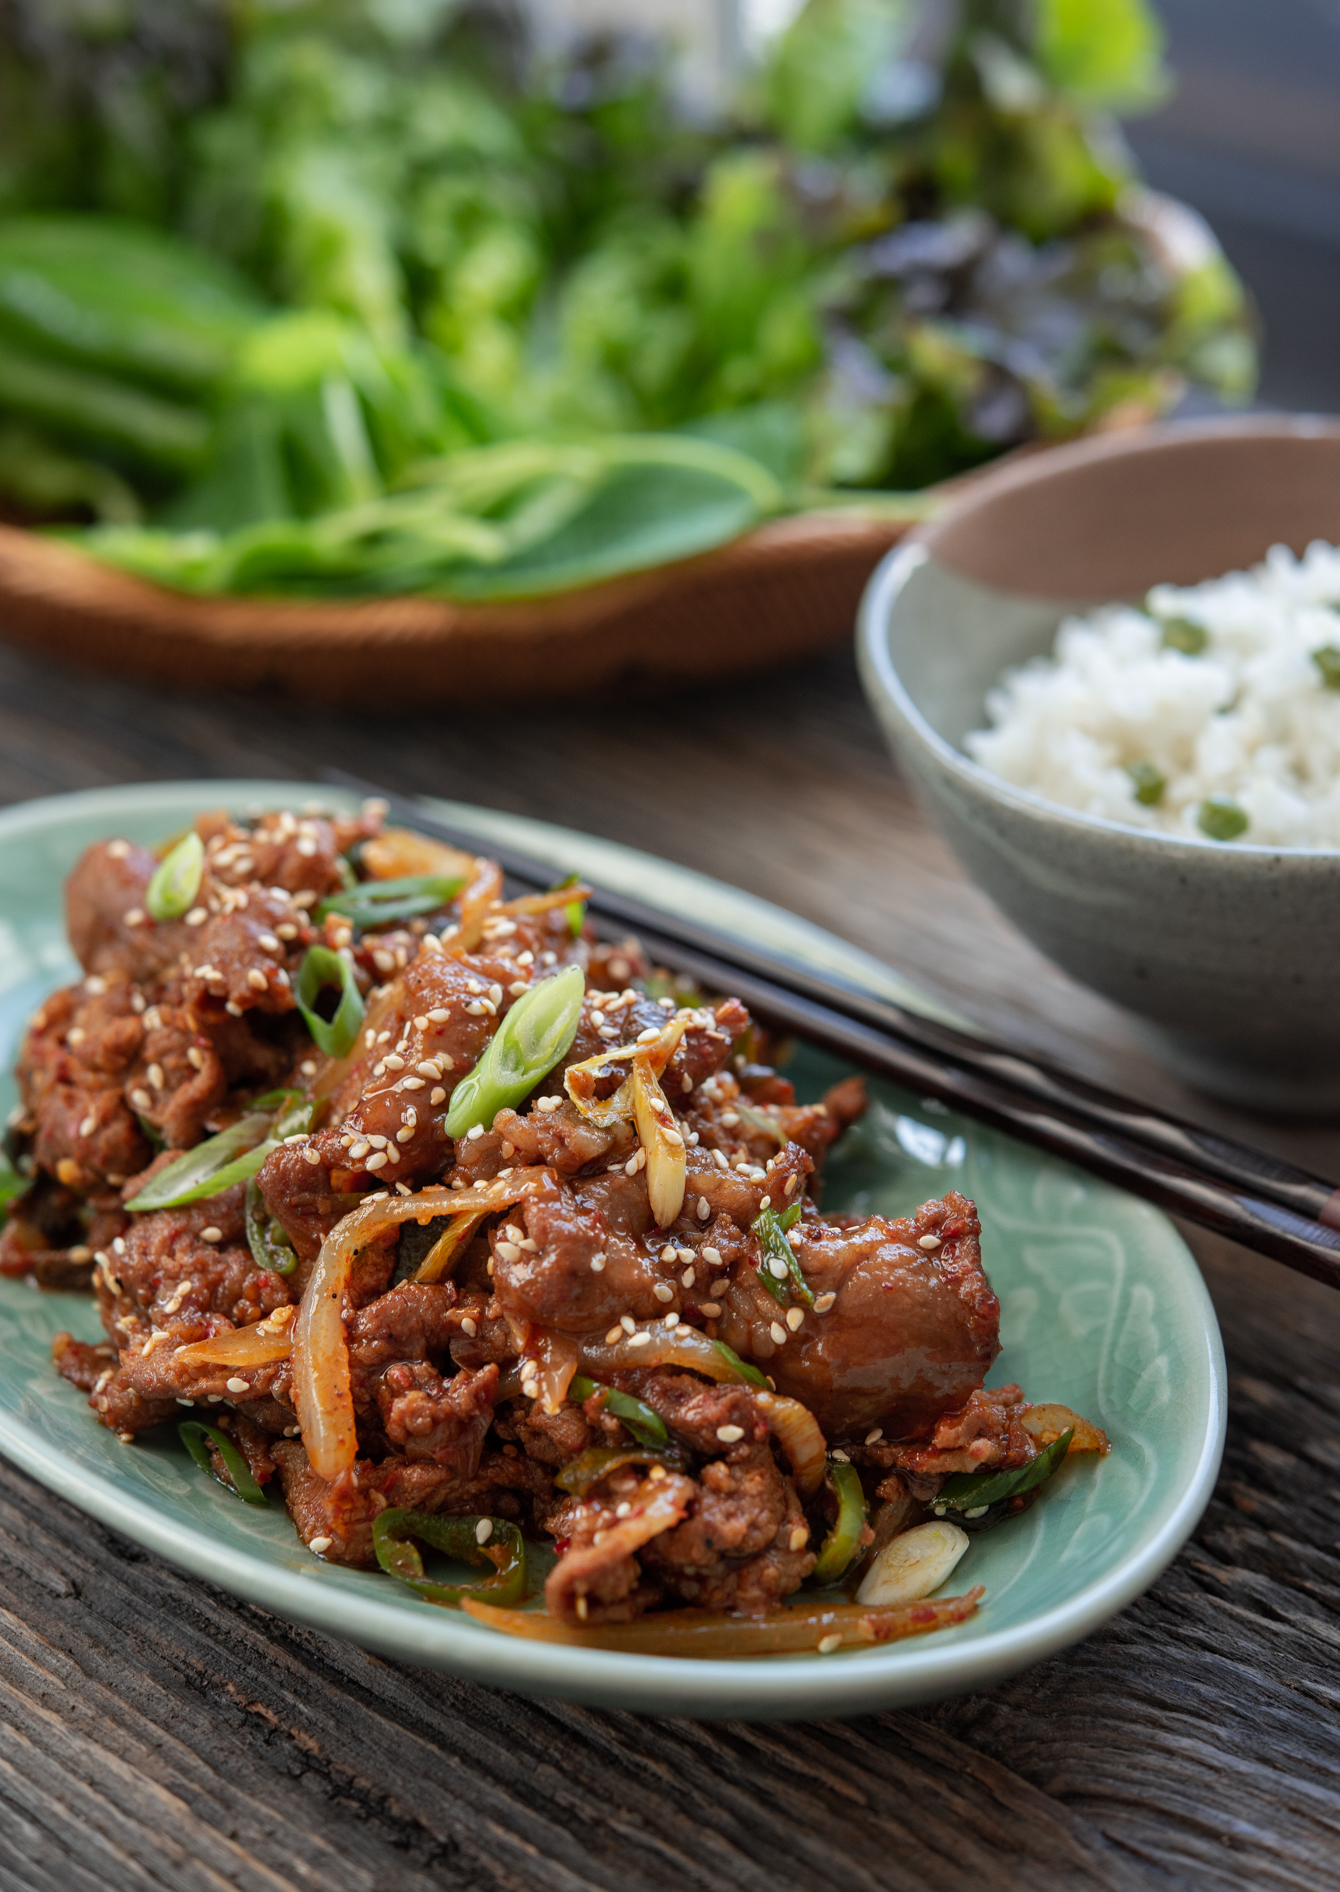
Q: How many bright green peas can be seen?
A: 4